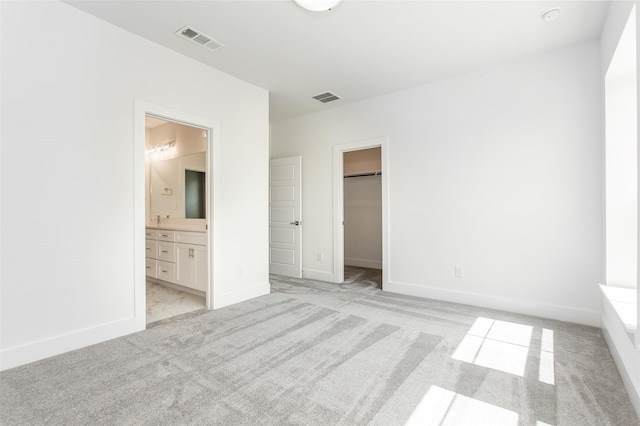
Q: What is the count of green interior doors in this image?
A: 0